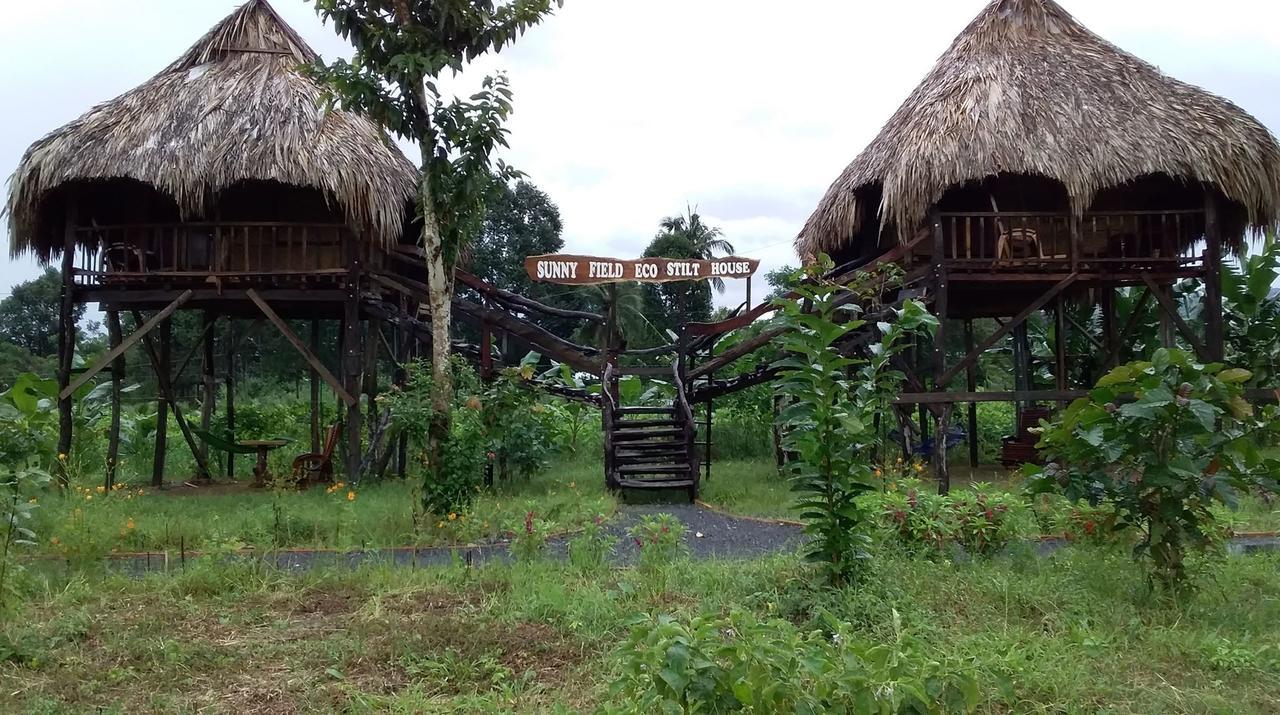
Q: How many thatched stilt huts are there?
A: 2